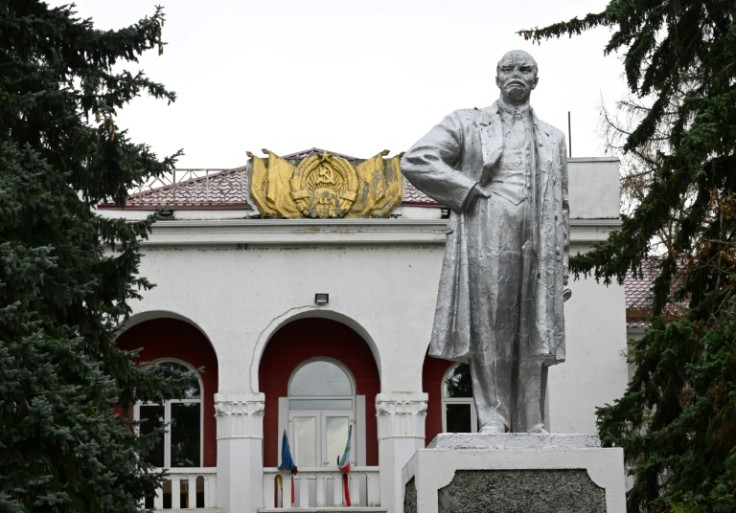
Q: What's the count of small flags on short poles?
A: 2